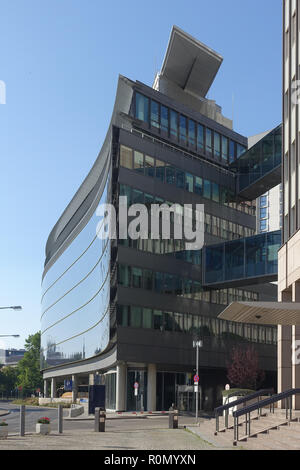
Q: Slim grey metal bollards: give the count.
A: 2